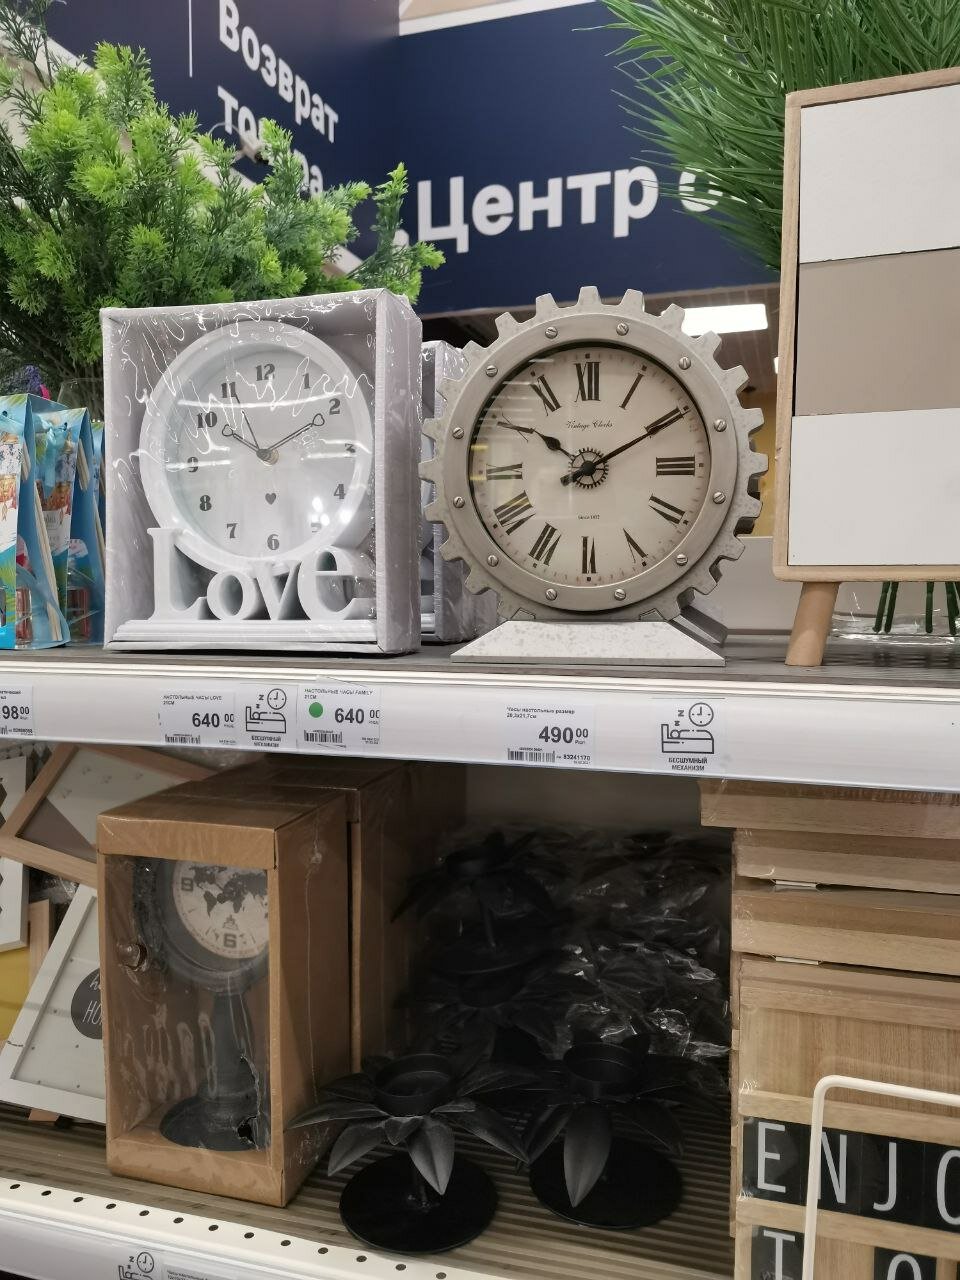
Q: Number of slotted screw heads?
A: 12